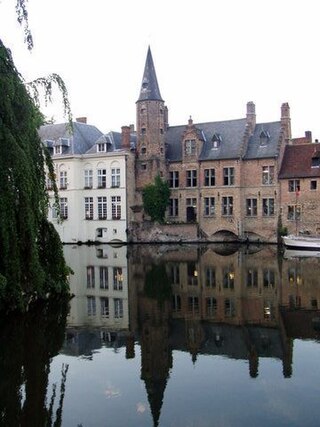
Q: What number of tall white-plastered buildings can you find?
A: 1